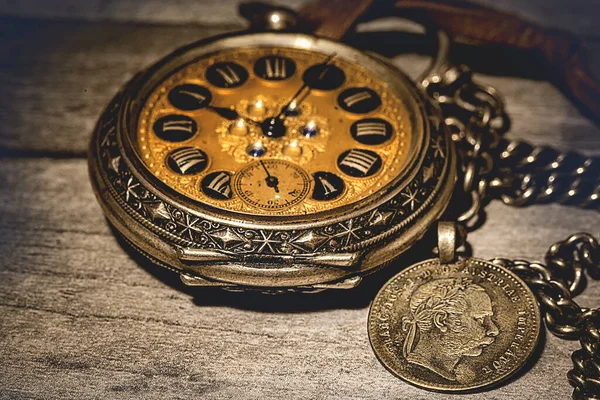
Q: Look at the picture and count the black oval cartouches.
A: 11